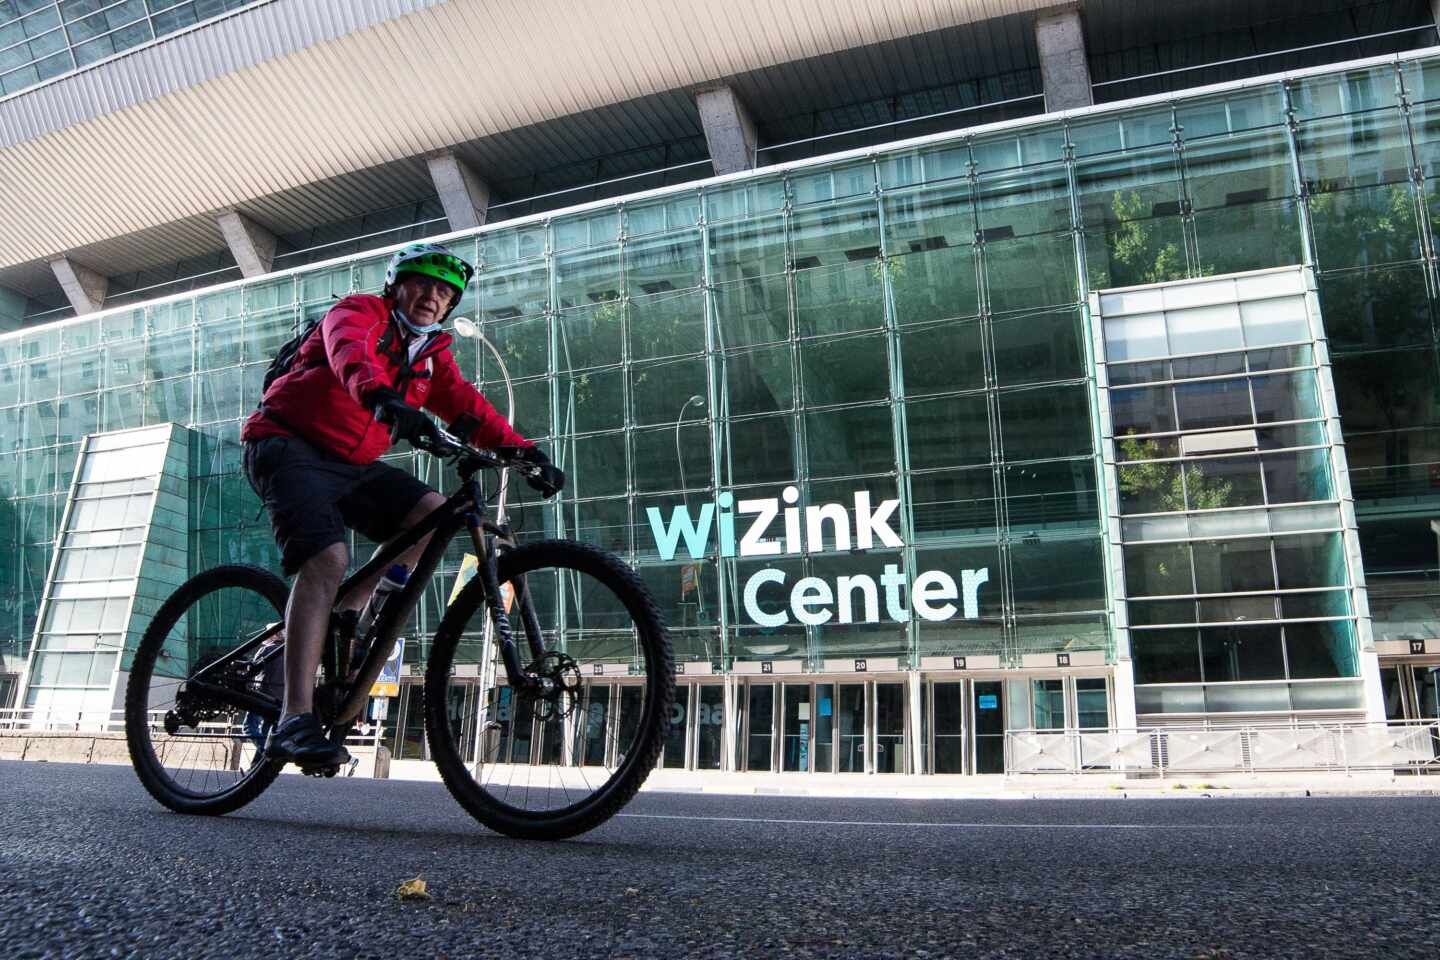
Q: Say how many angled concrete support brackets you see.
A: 5